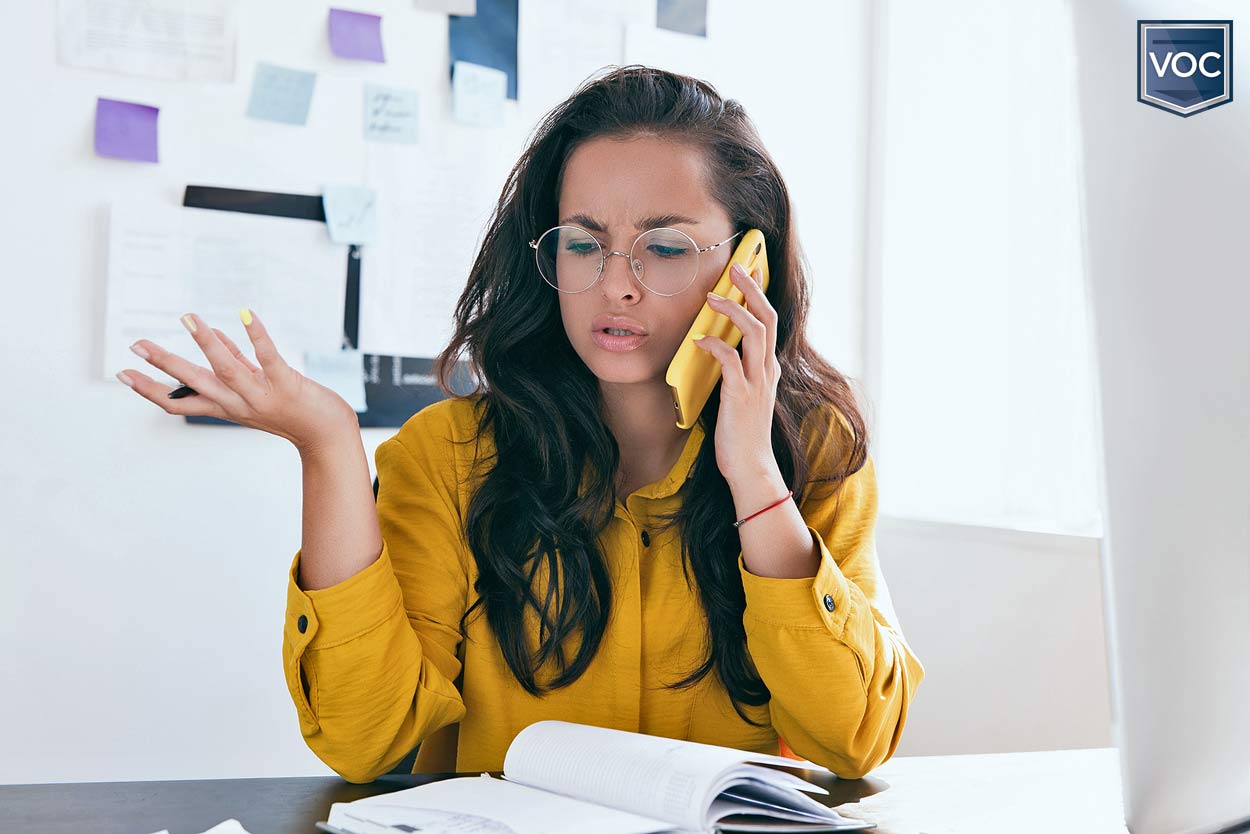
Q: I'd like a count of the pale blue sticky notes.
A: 5